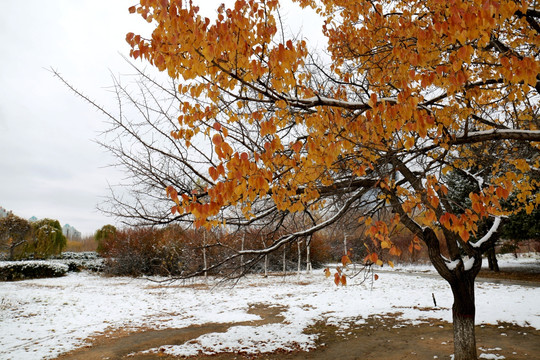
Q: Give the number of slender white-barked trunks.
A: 7